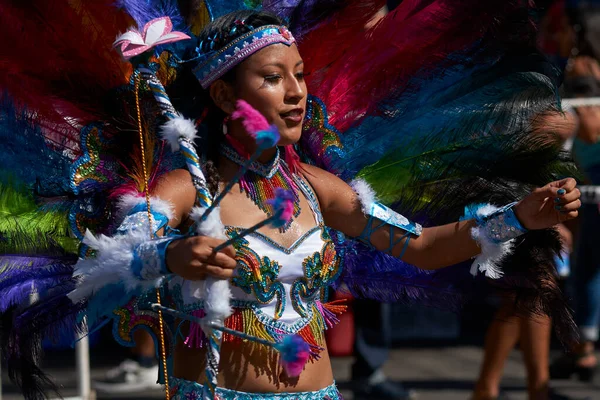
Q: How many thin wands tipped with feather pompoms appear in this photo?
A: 3